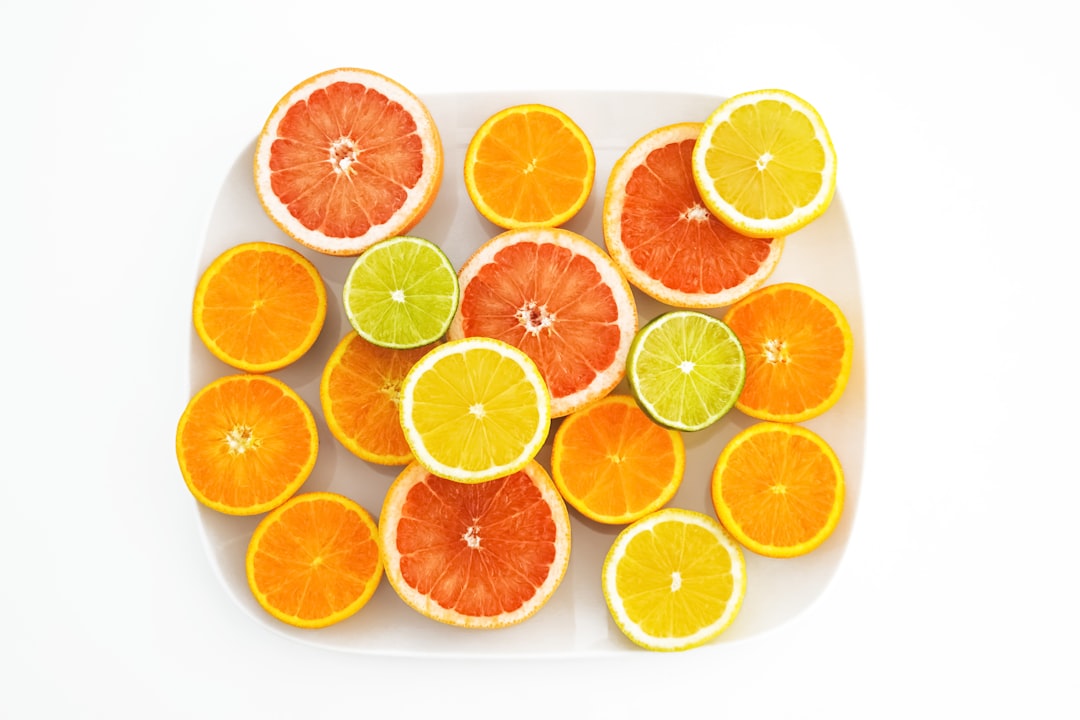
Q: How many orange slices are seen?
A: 8